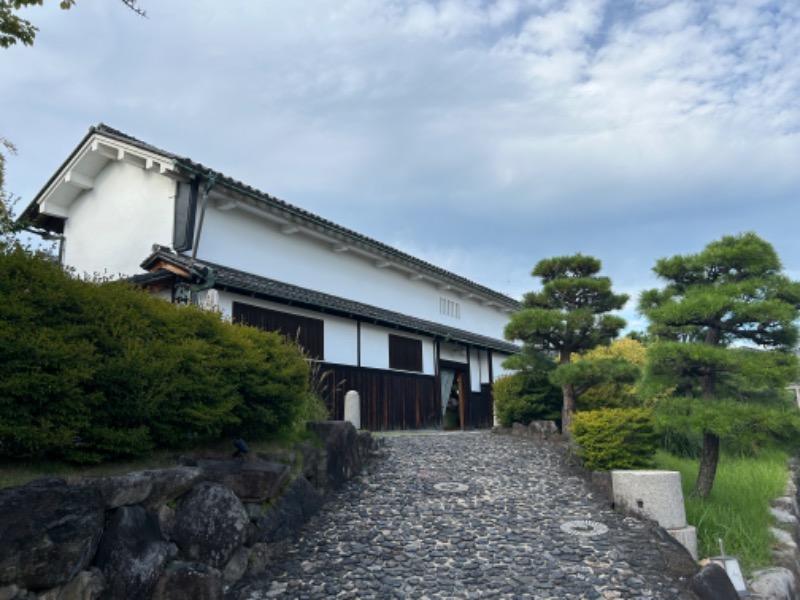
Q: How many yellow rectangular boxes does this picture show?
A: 0